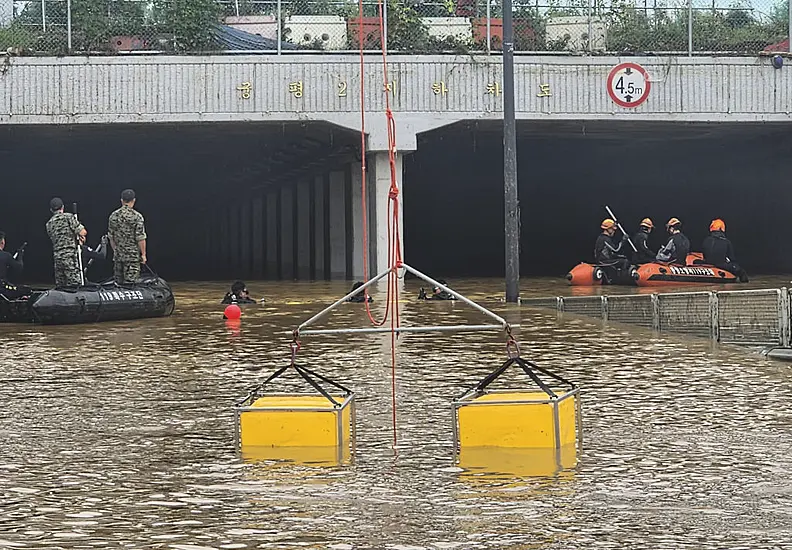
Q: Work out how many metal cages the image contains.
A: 2